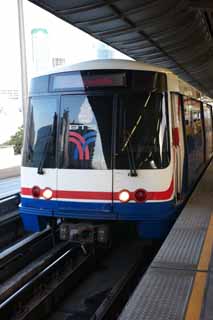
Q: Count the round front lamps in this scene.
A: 4